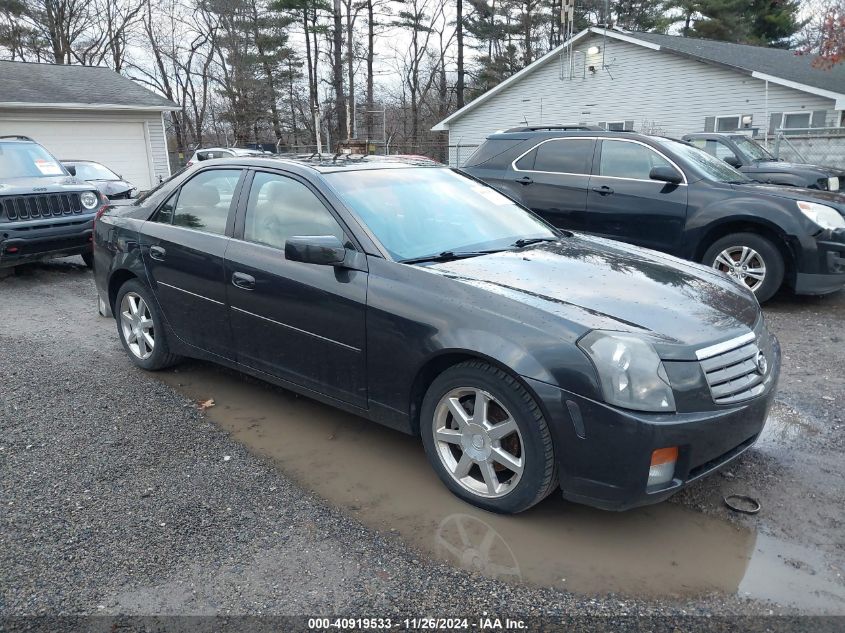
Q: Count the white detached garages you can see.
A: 1